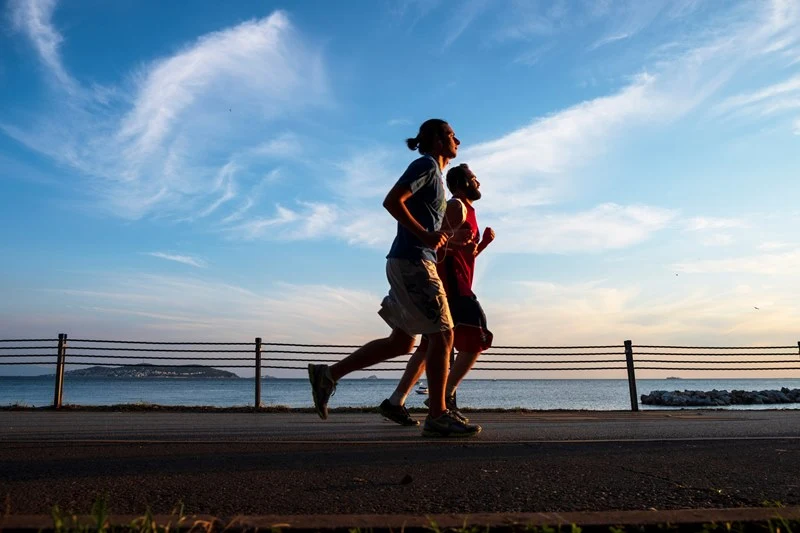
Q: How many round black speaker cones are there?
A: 0